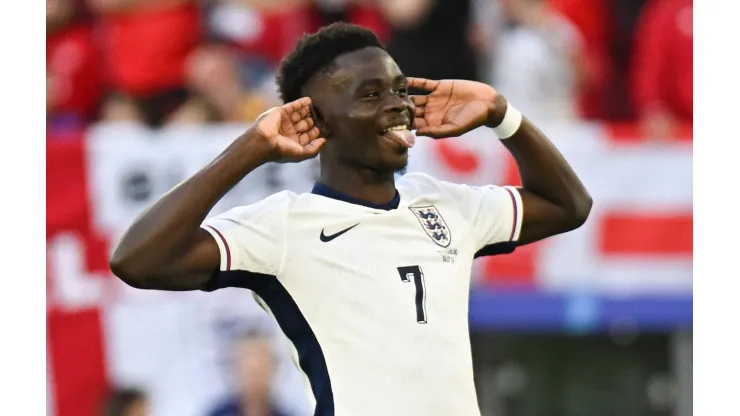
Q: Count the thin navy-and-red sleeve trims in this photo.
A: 2